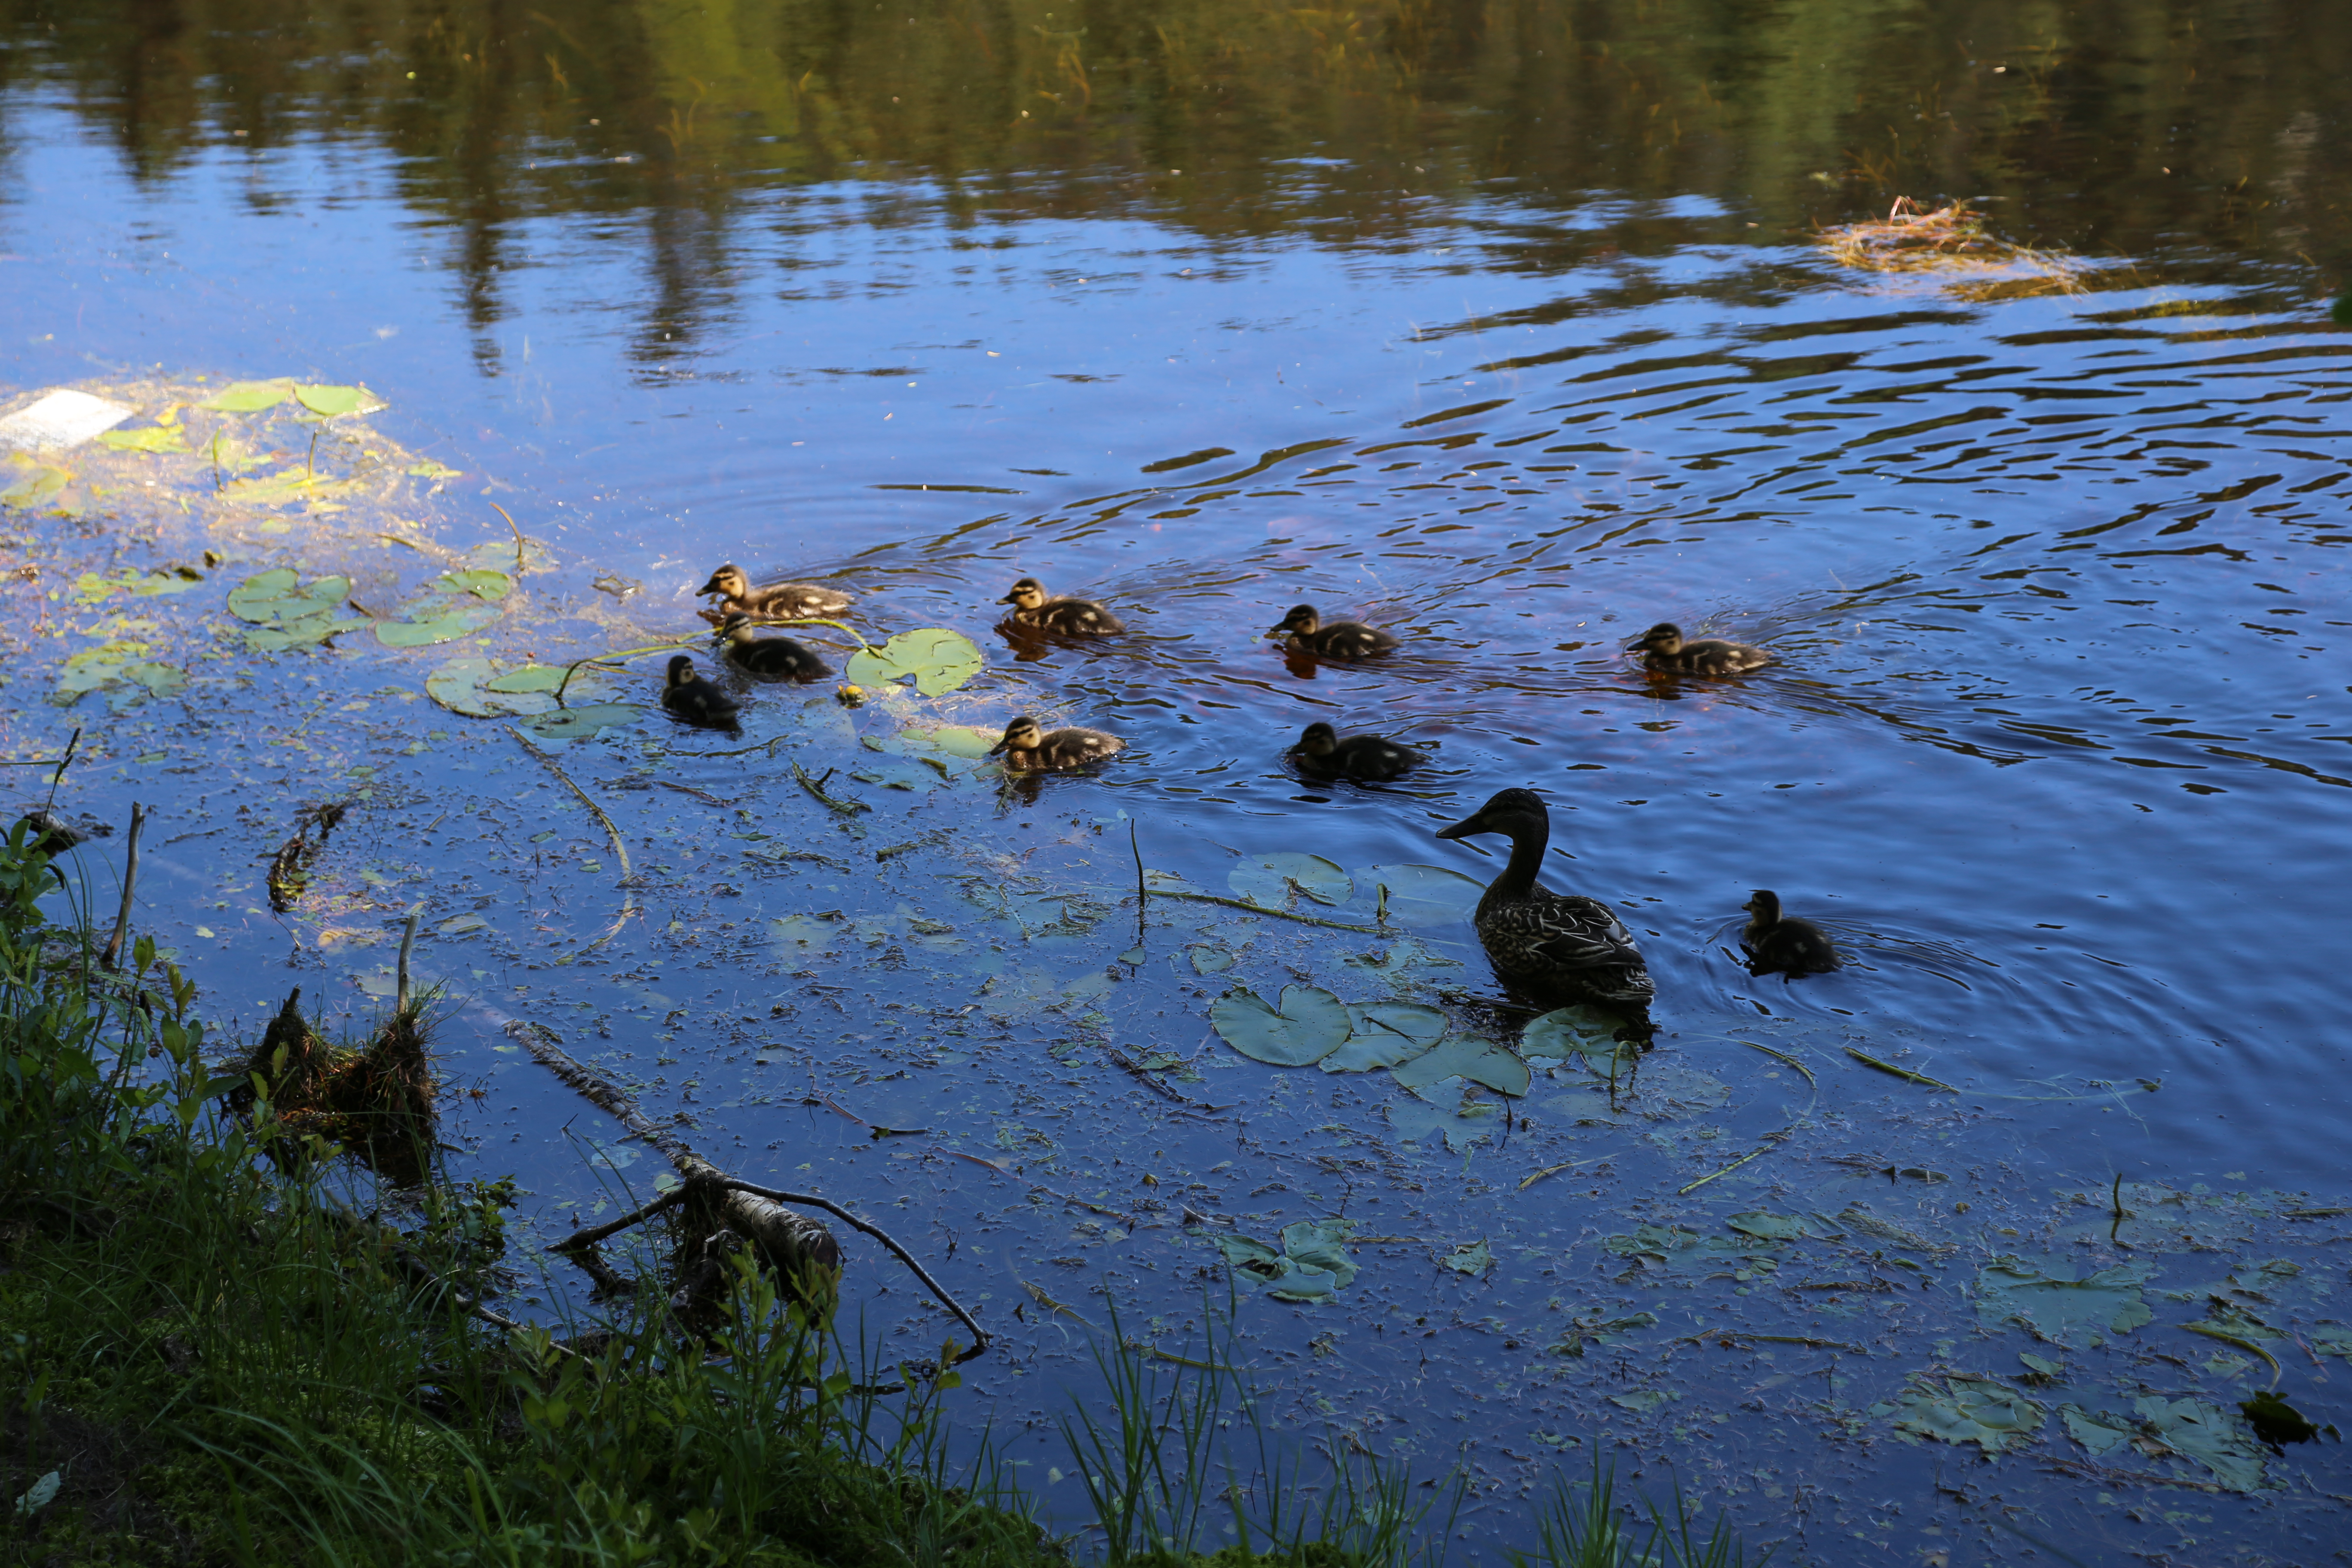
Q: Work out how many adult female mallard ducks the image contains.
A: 1